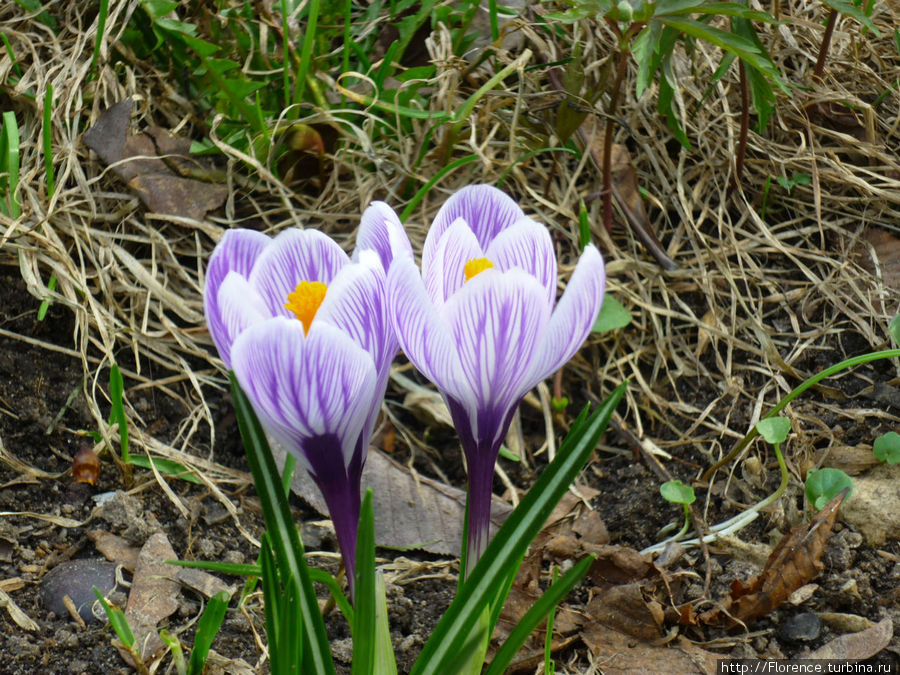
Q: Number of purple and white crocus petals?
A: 12